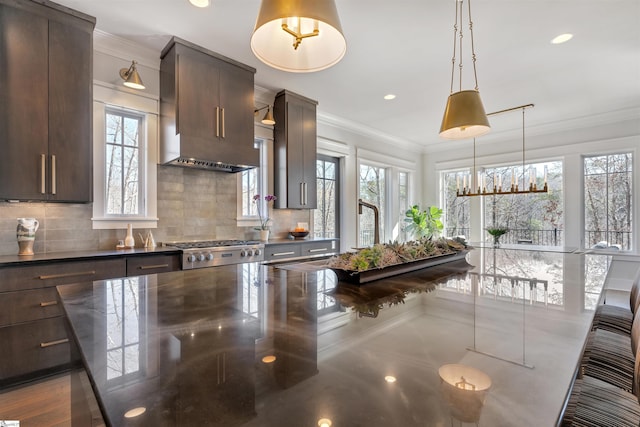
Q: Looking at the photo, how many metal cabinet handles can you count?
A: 12